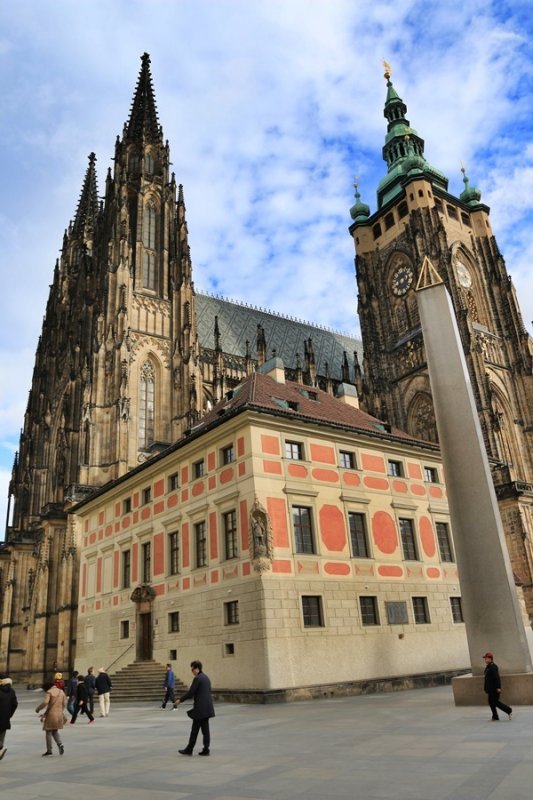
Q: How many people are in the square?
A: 10